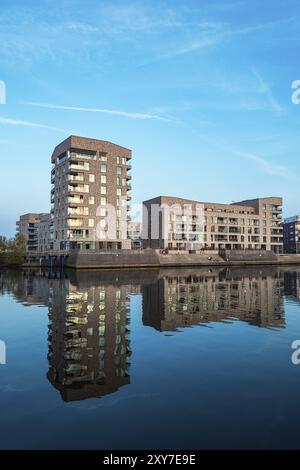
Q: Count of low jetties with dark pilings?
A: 1